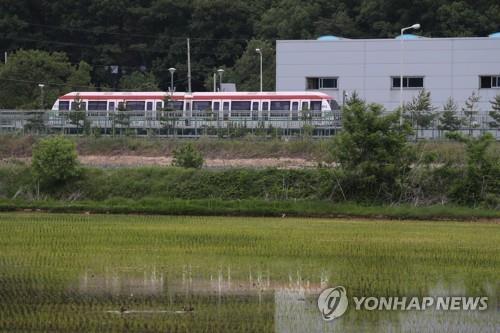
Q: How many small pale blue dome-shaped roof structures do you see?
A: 3